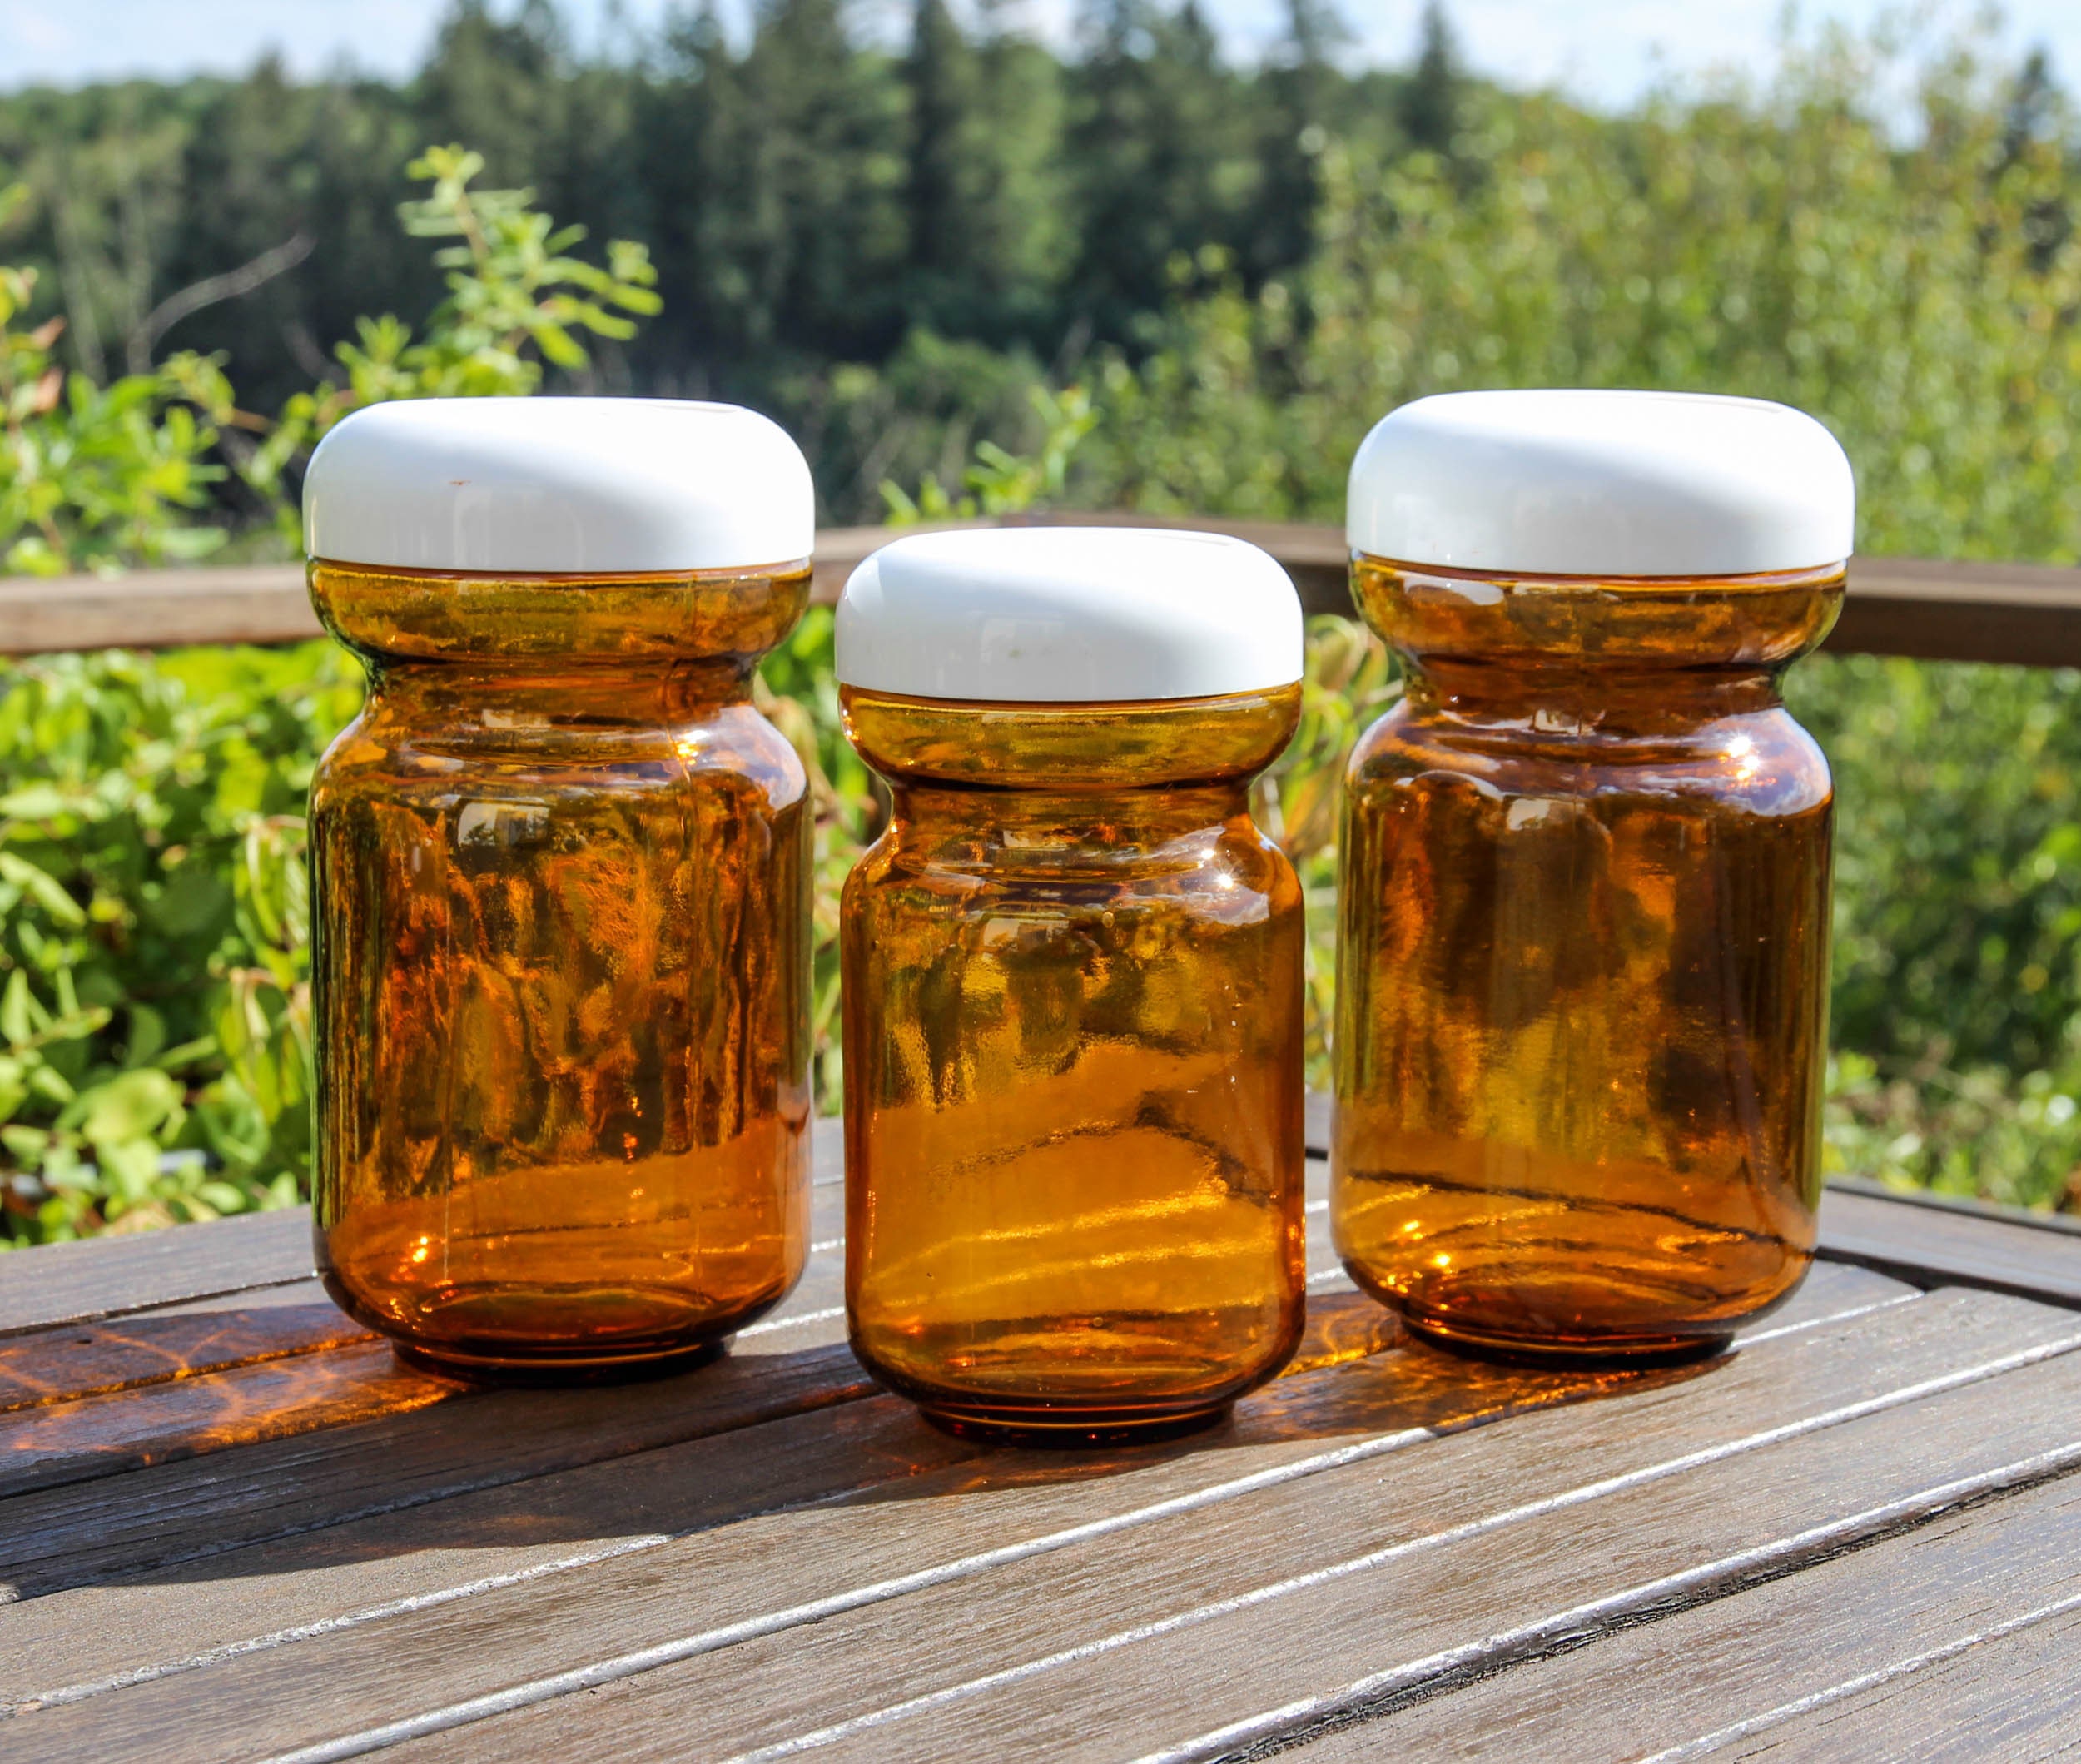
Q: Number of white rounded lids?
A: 3